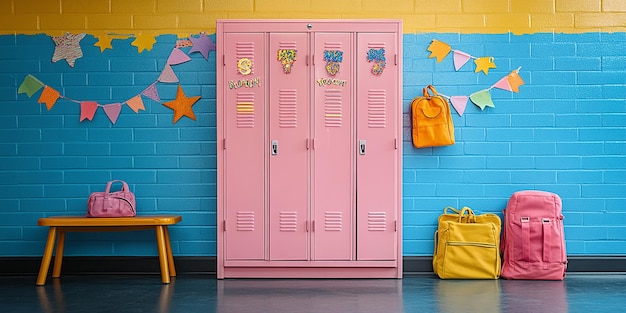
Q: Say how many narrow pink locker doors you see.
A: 4